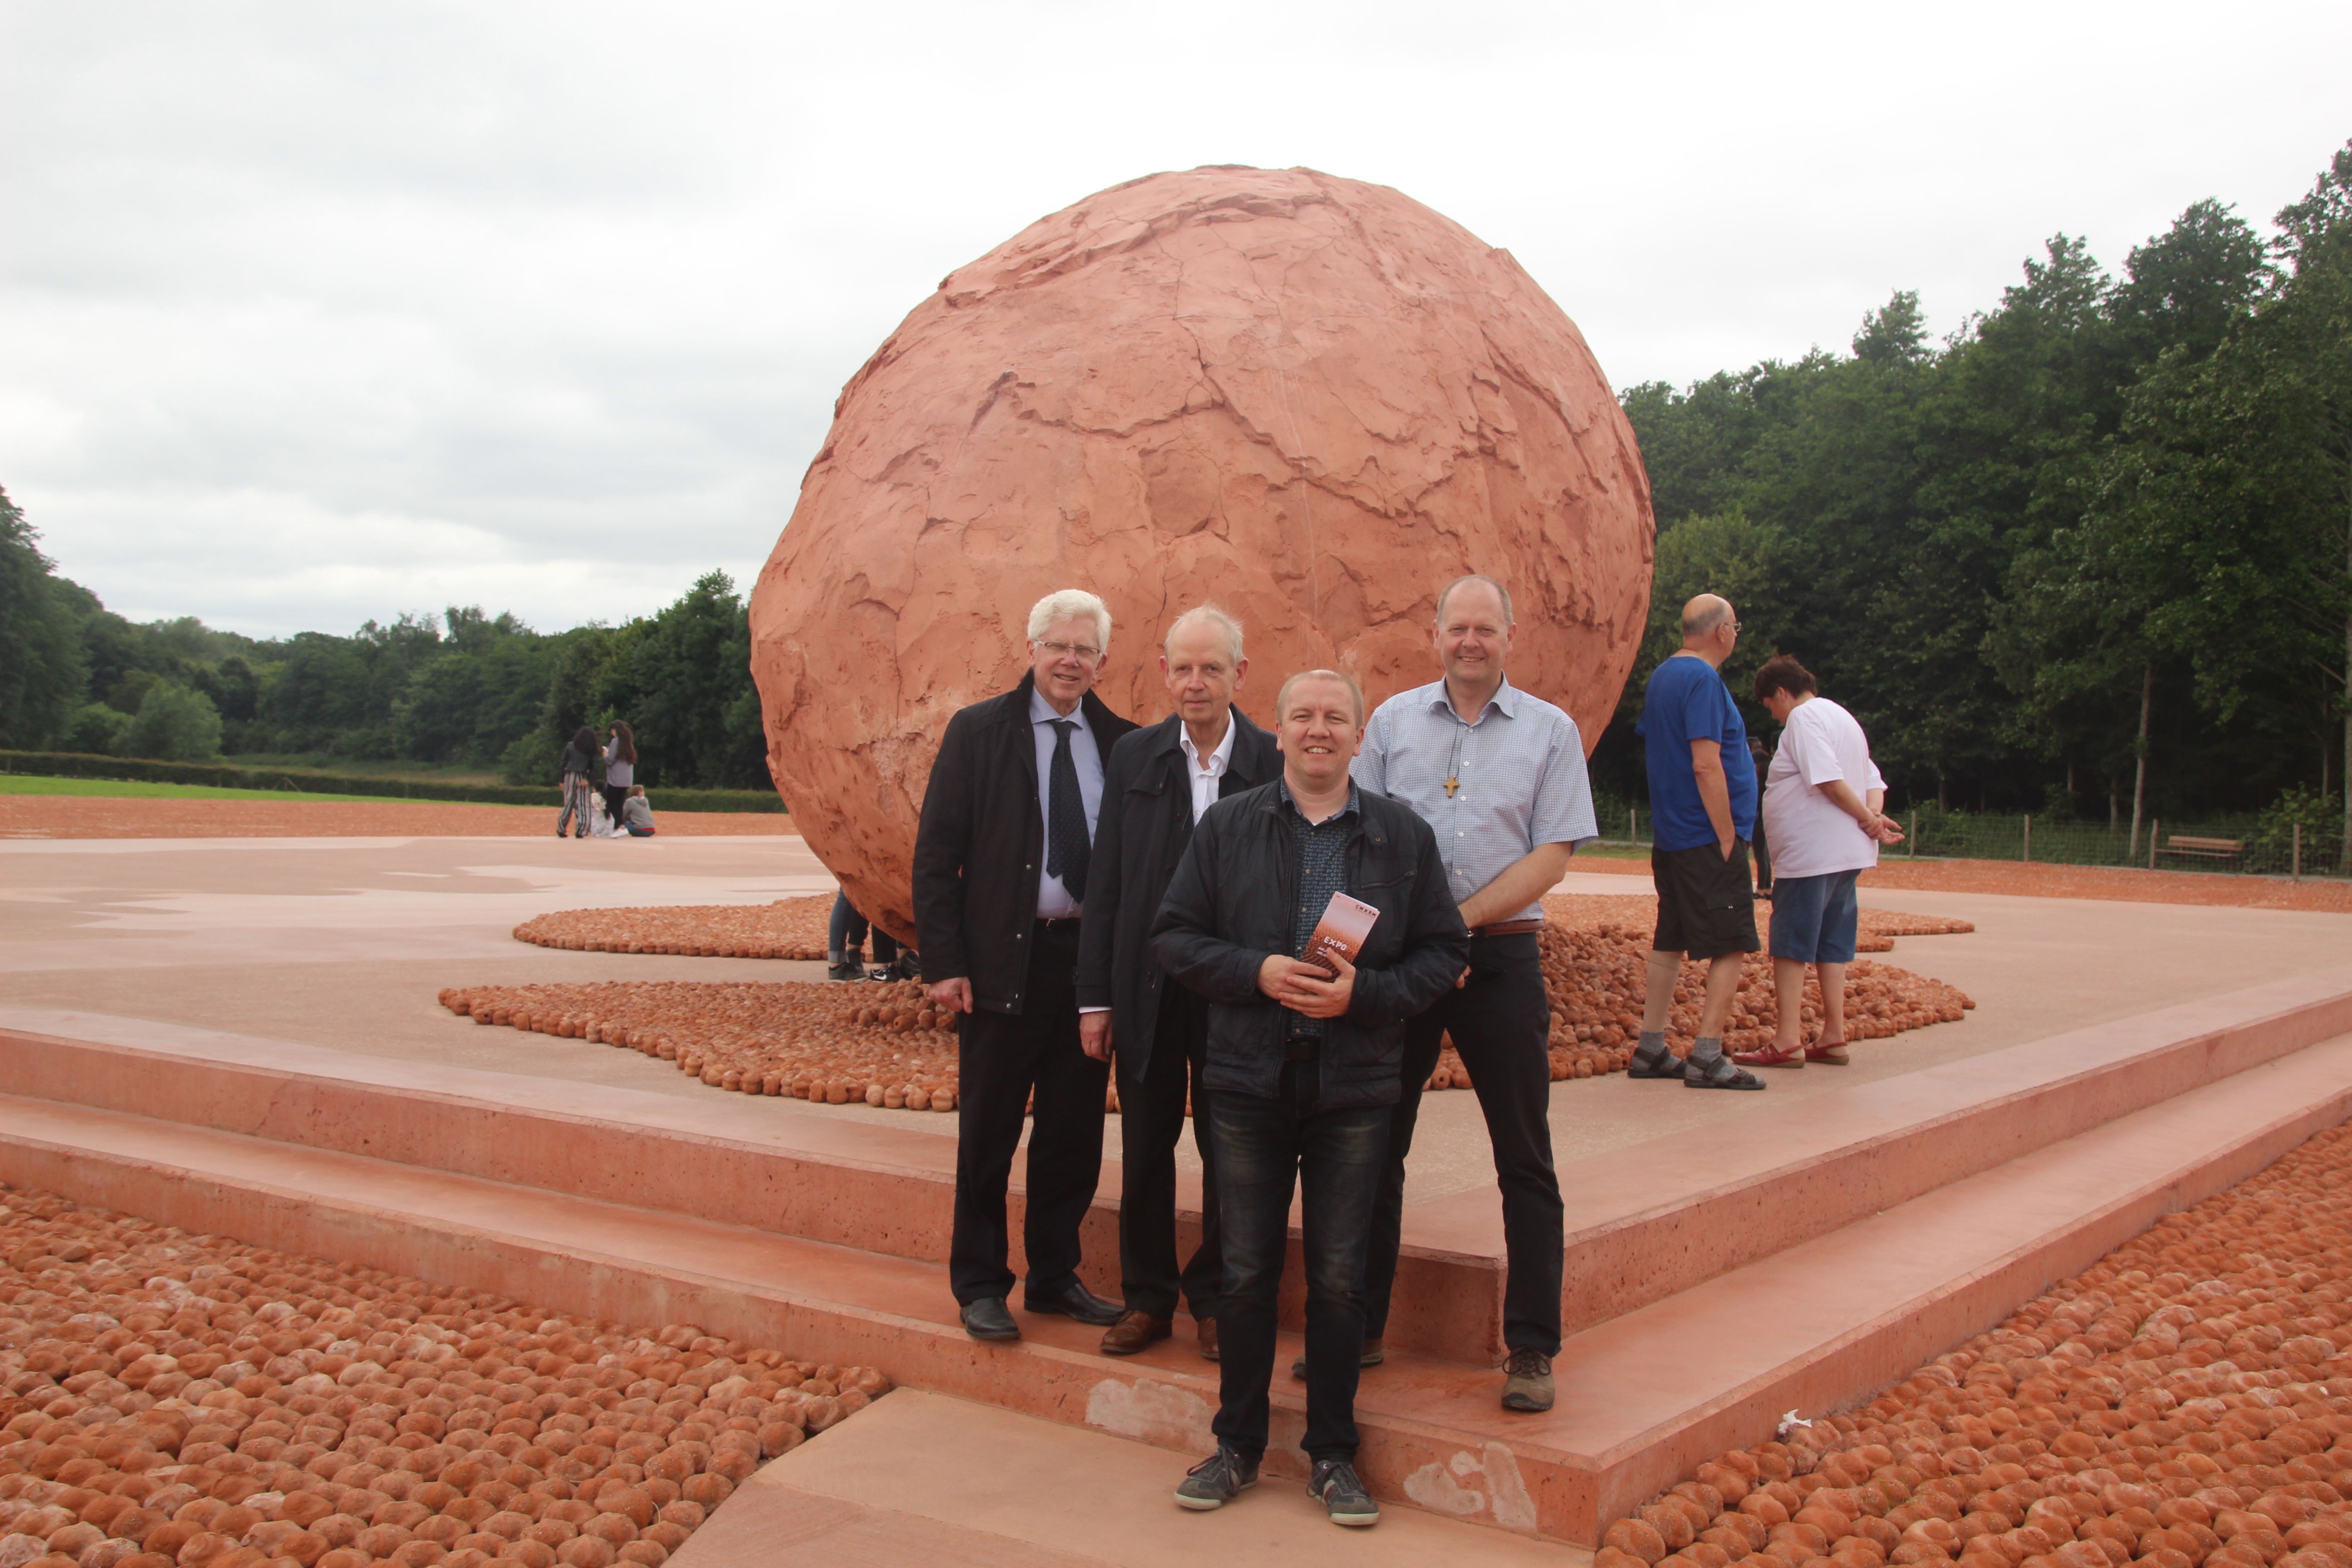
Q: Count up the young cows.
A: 0